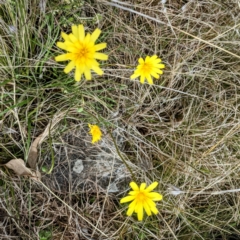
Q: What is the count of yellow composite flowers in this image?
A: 4